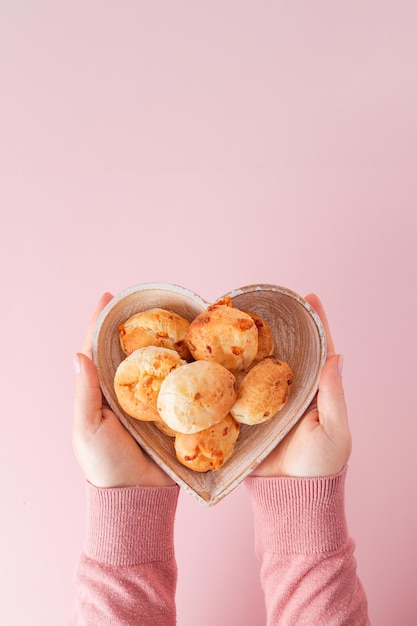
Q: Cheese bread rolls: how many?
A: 8